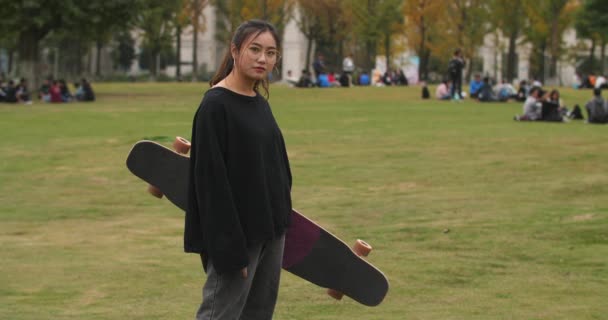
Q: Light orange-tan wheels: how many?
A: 4